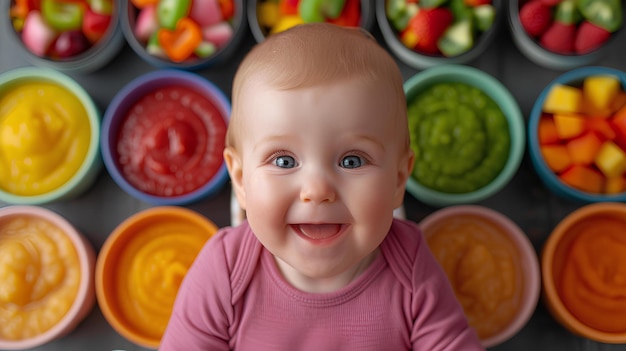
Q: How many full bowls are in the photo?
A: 13